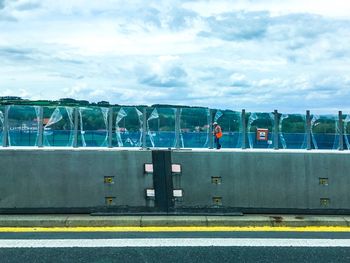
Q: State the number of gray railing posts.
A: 11